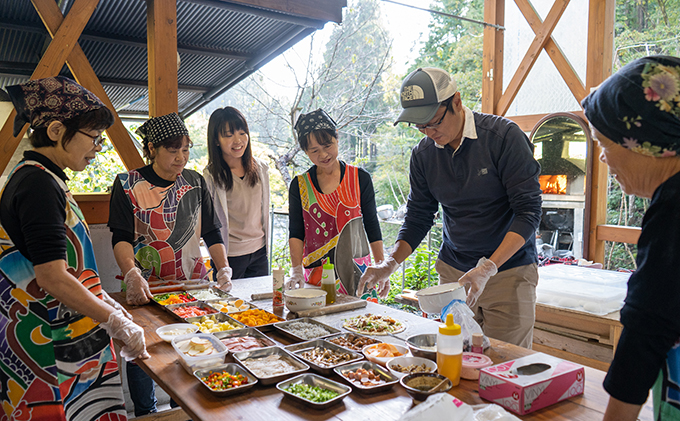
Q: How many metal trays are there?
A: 14